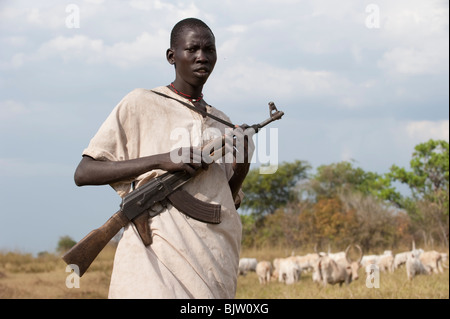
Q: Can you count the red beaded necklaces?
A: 1